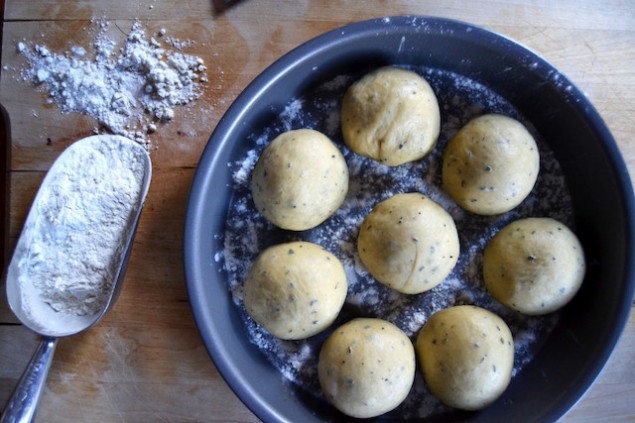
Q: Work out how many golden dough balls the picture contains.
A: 8